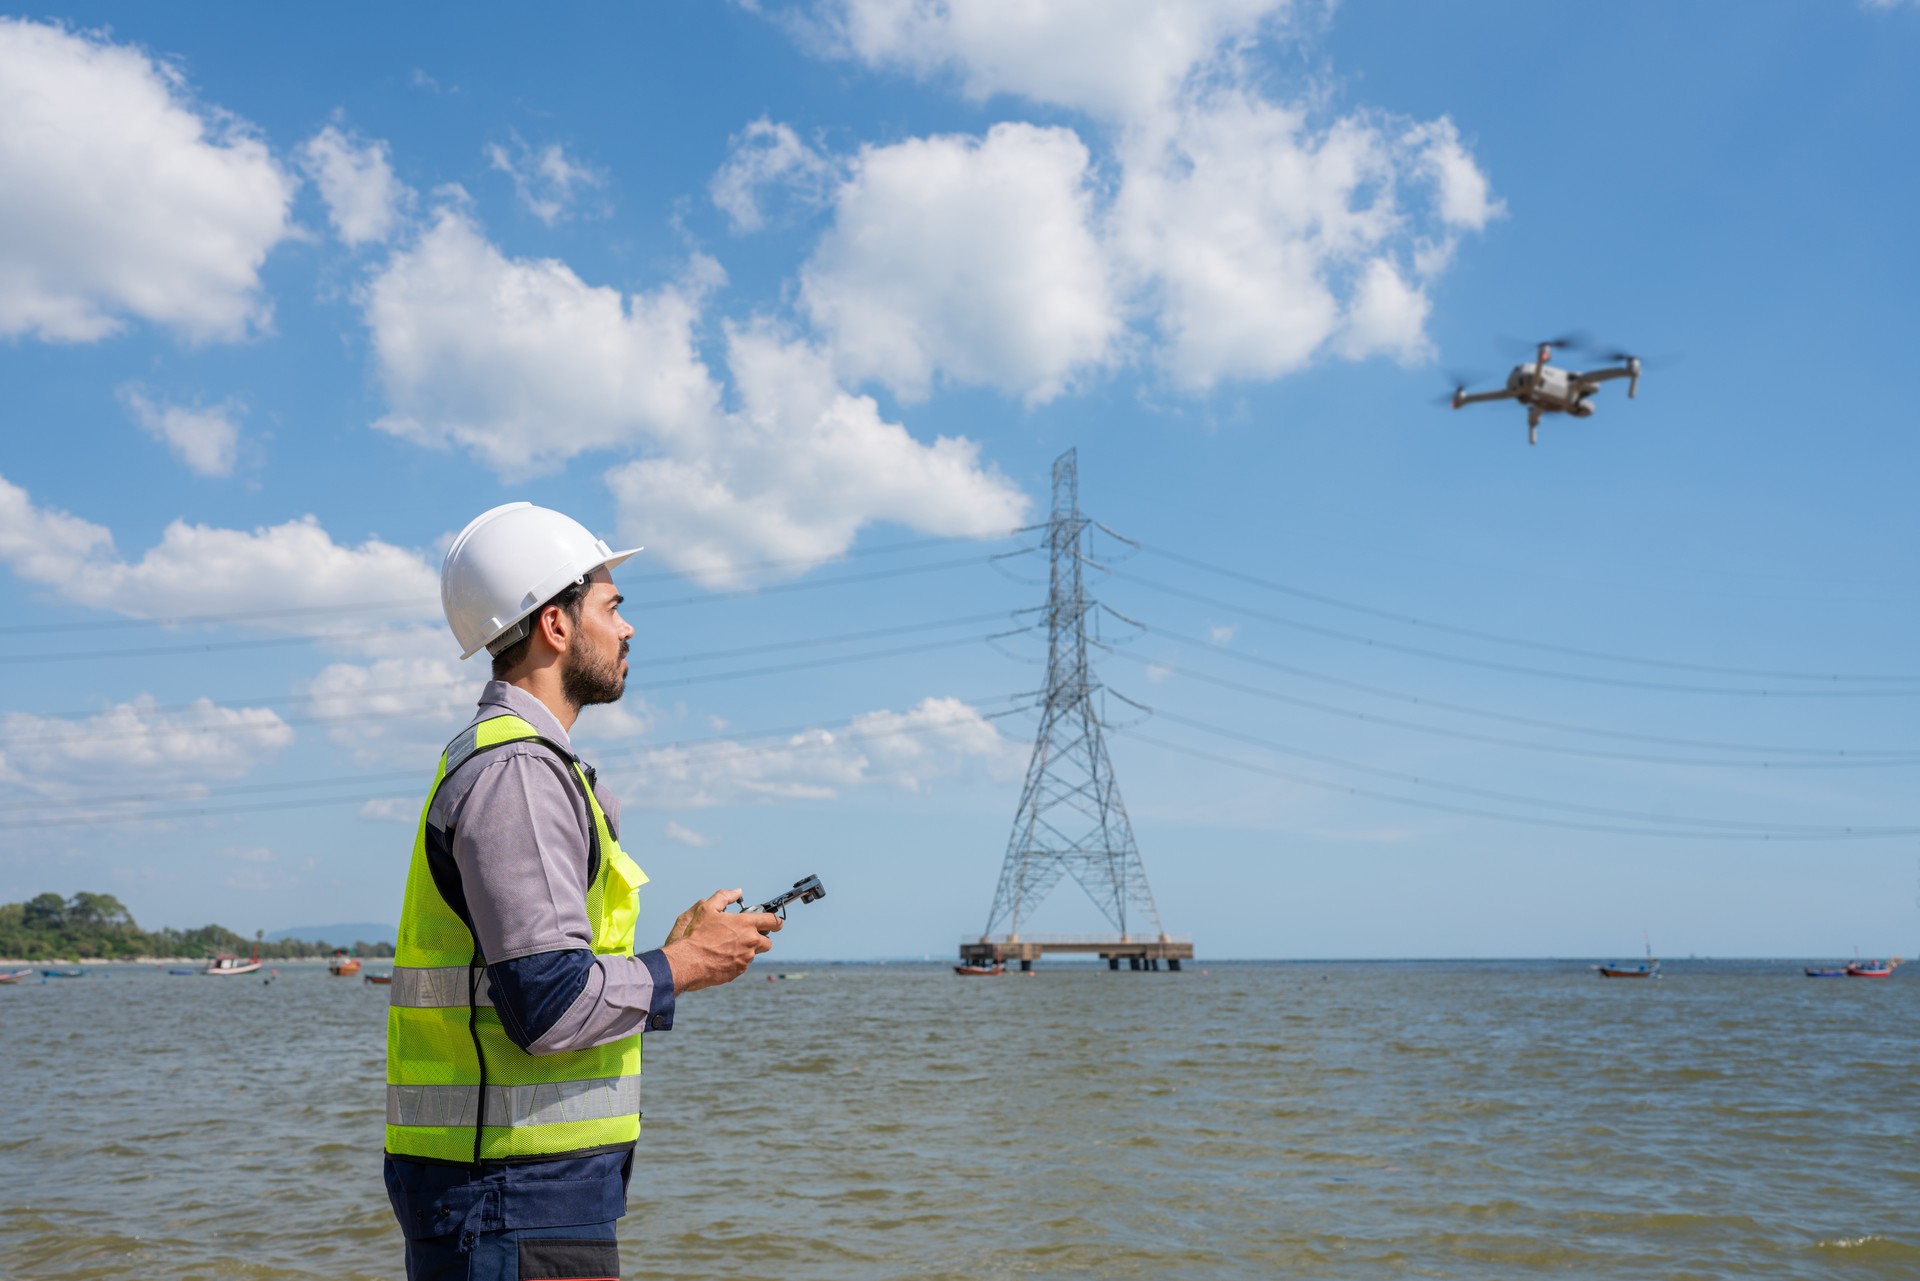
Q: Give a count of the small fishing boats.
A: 11